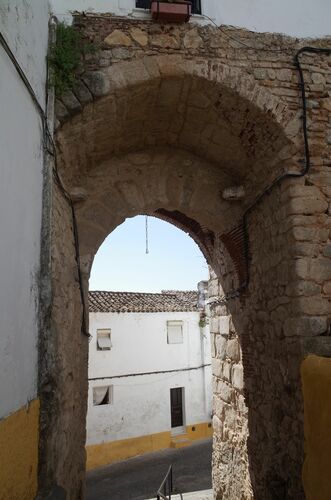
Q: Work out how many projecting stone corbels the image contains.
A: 2